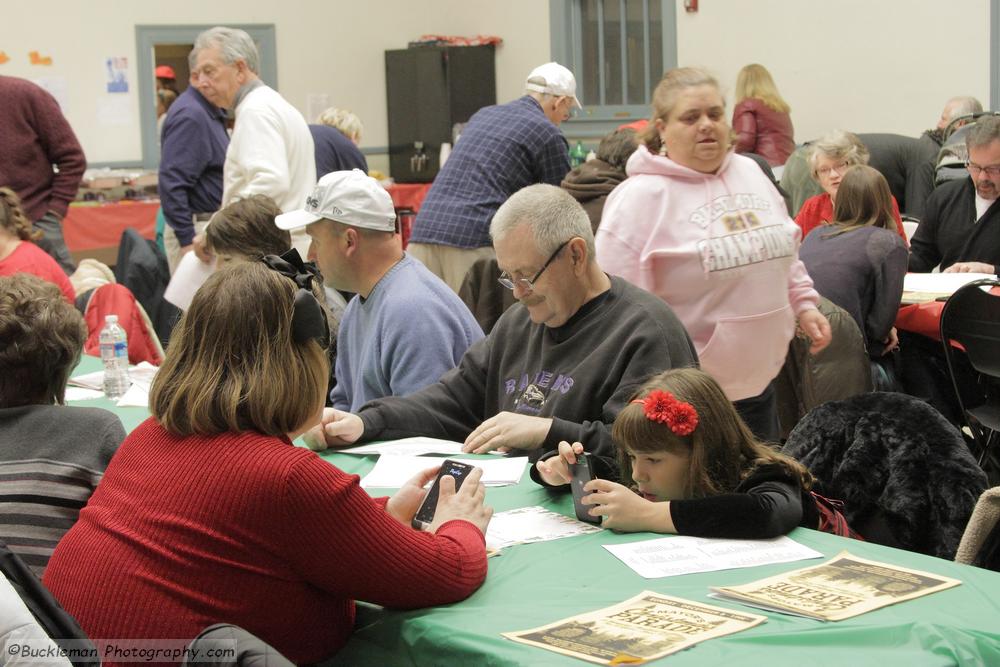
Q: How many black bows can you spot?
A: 1